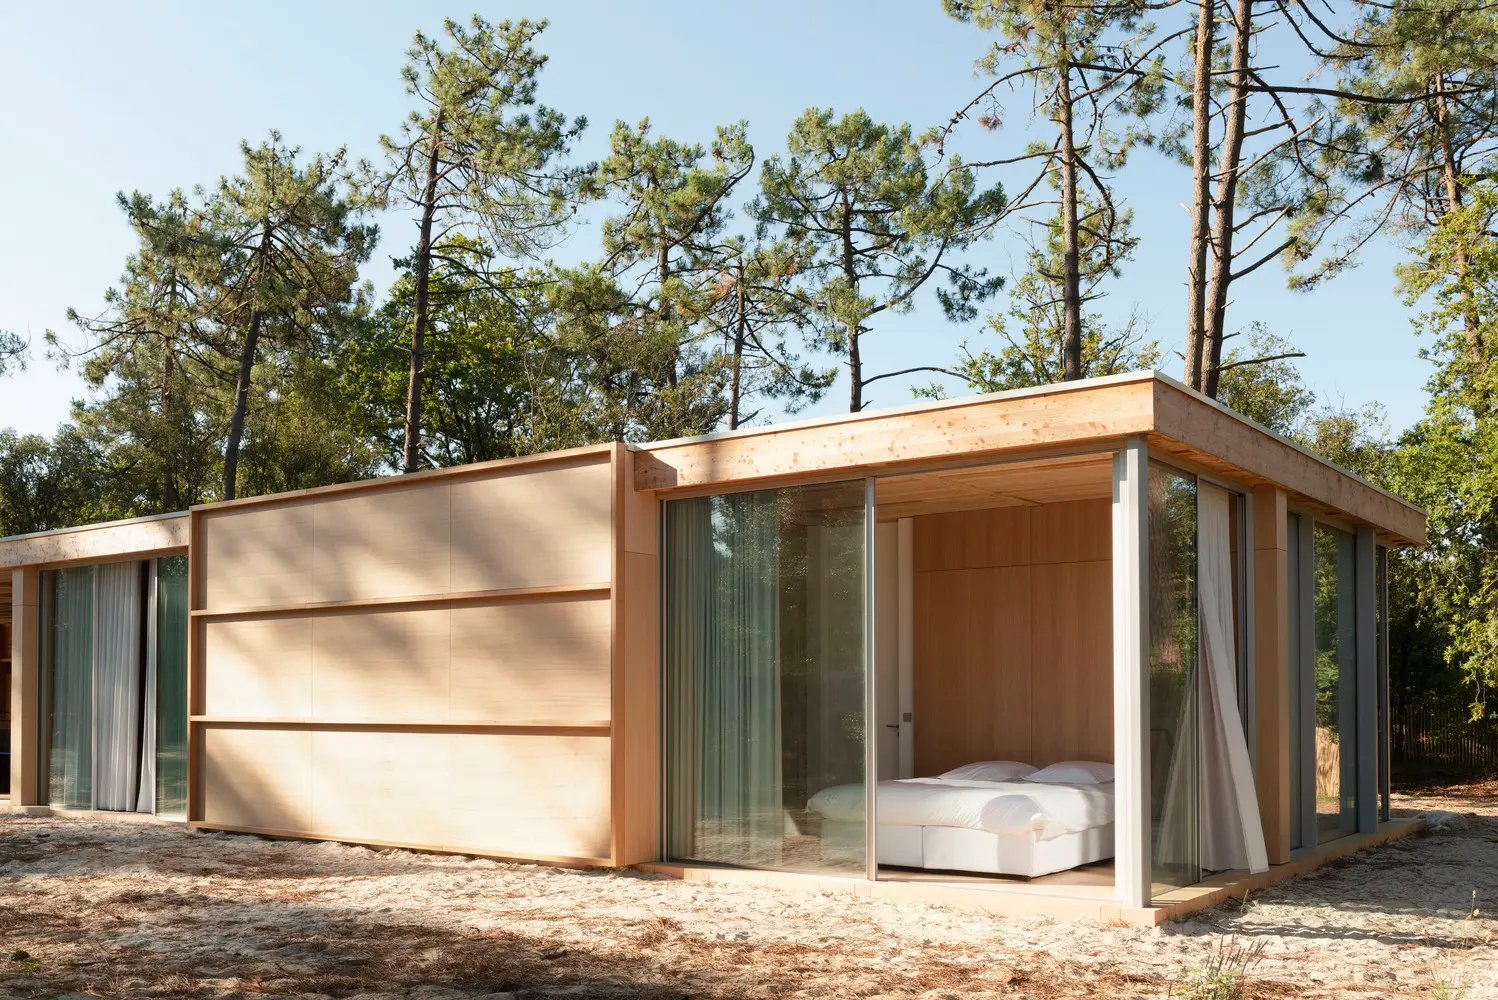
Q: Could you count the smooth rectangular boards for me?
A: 9